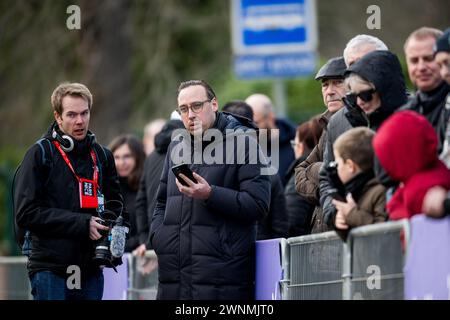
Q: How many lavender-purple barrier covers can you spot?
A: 3